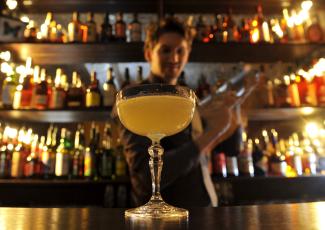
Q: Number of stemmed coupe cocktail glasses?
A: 1